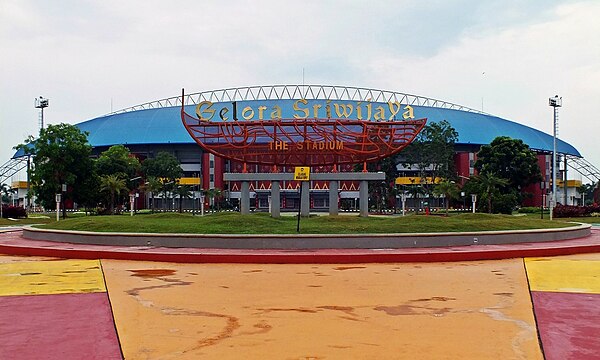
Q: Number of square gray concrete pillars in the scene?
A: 5